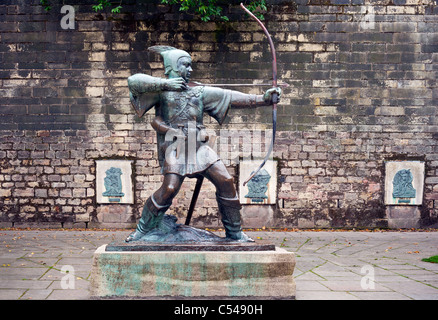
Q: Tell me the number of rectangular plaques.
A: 3